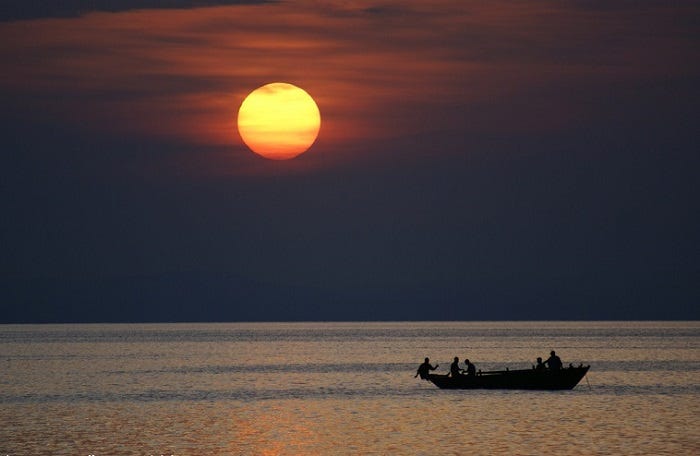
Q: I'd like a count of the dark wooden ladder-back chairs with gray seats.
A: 0